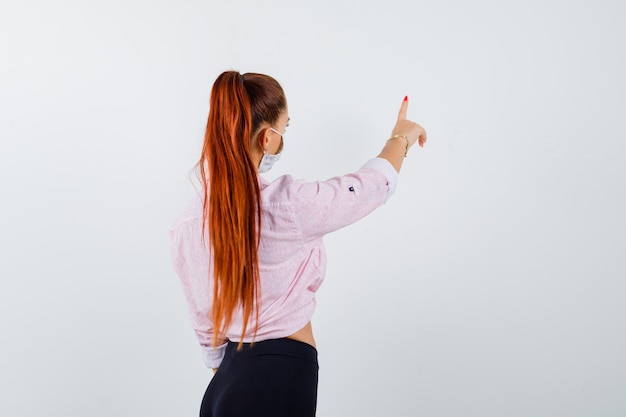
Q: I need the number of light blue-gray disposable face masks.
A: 1